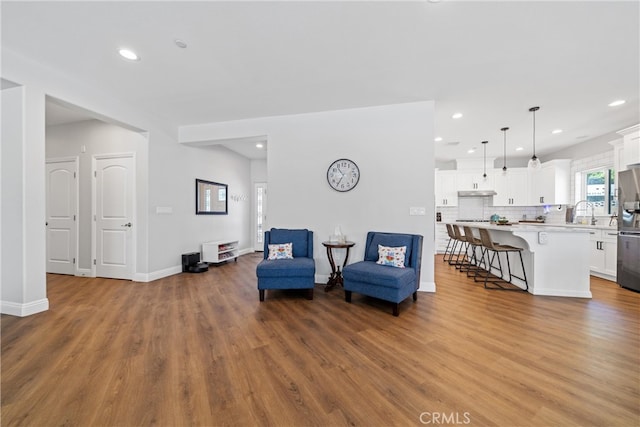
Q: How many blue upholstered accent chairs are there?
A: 2